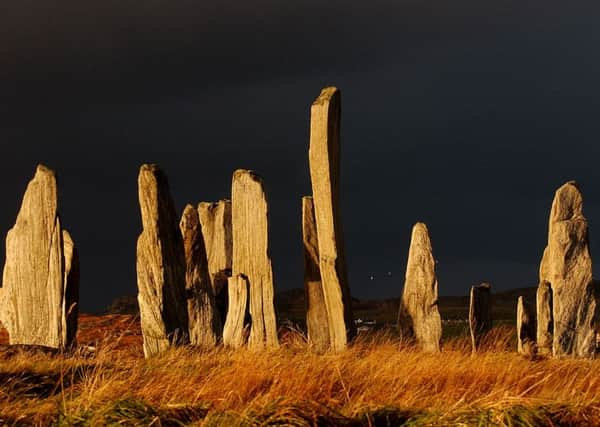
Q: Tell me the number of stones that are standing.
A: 14